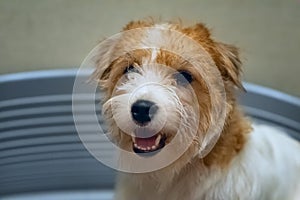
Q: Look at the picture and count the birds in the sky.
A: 0